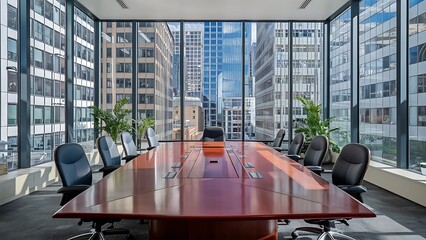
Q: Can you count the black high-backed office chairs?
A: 9